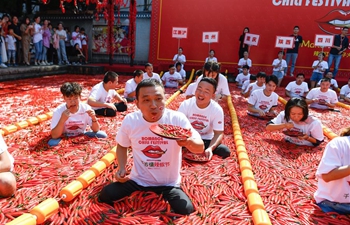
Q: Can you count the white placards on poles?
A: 5